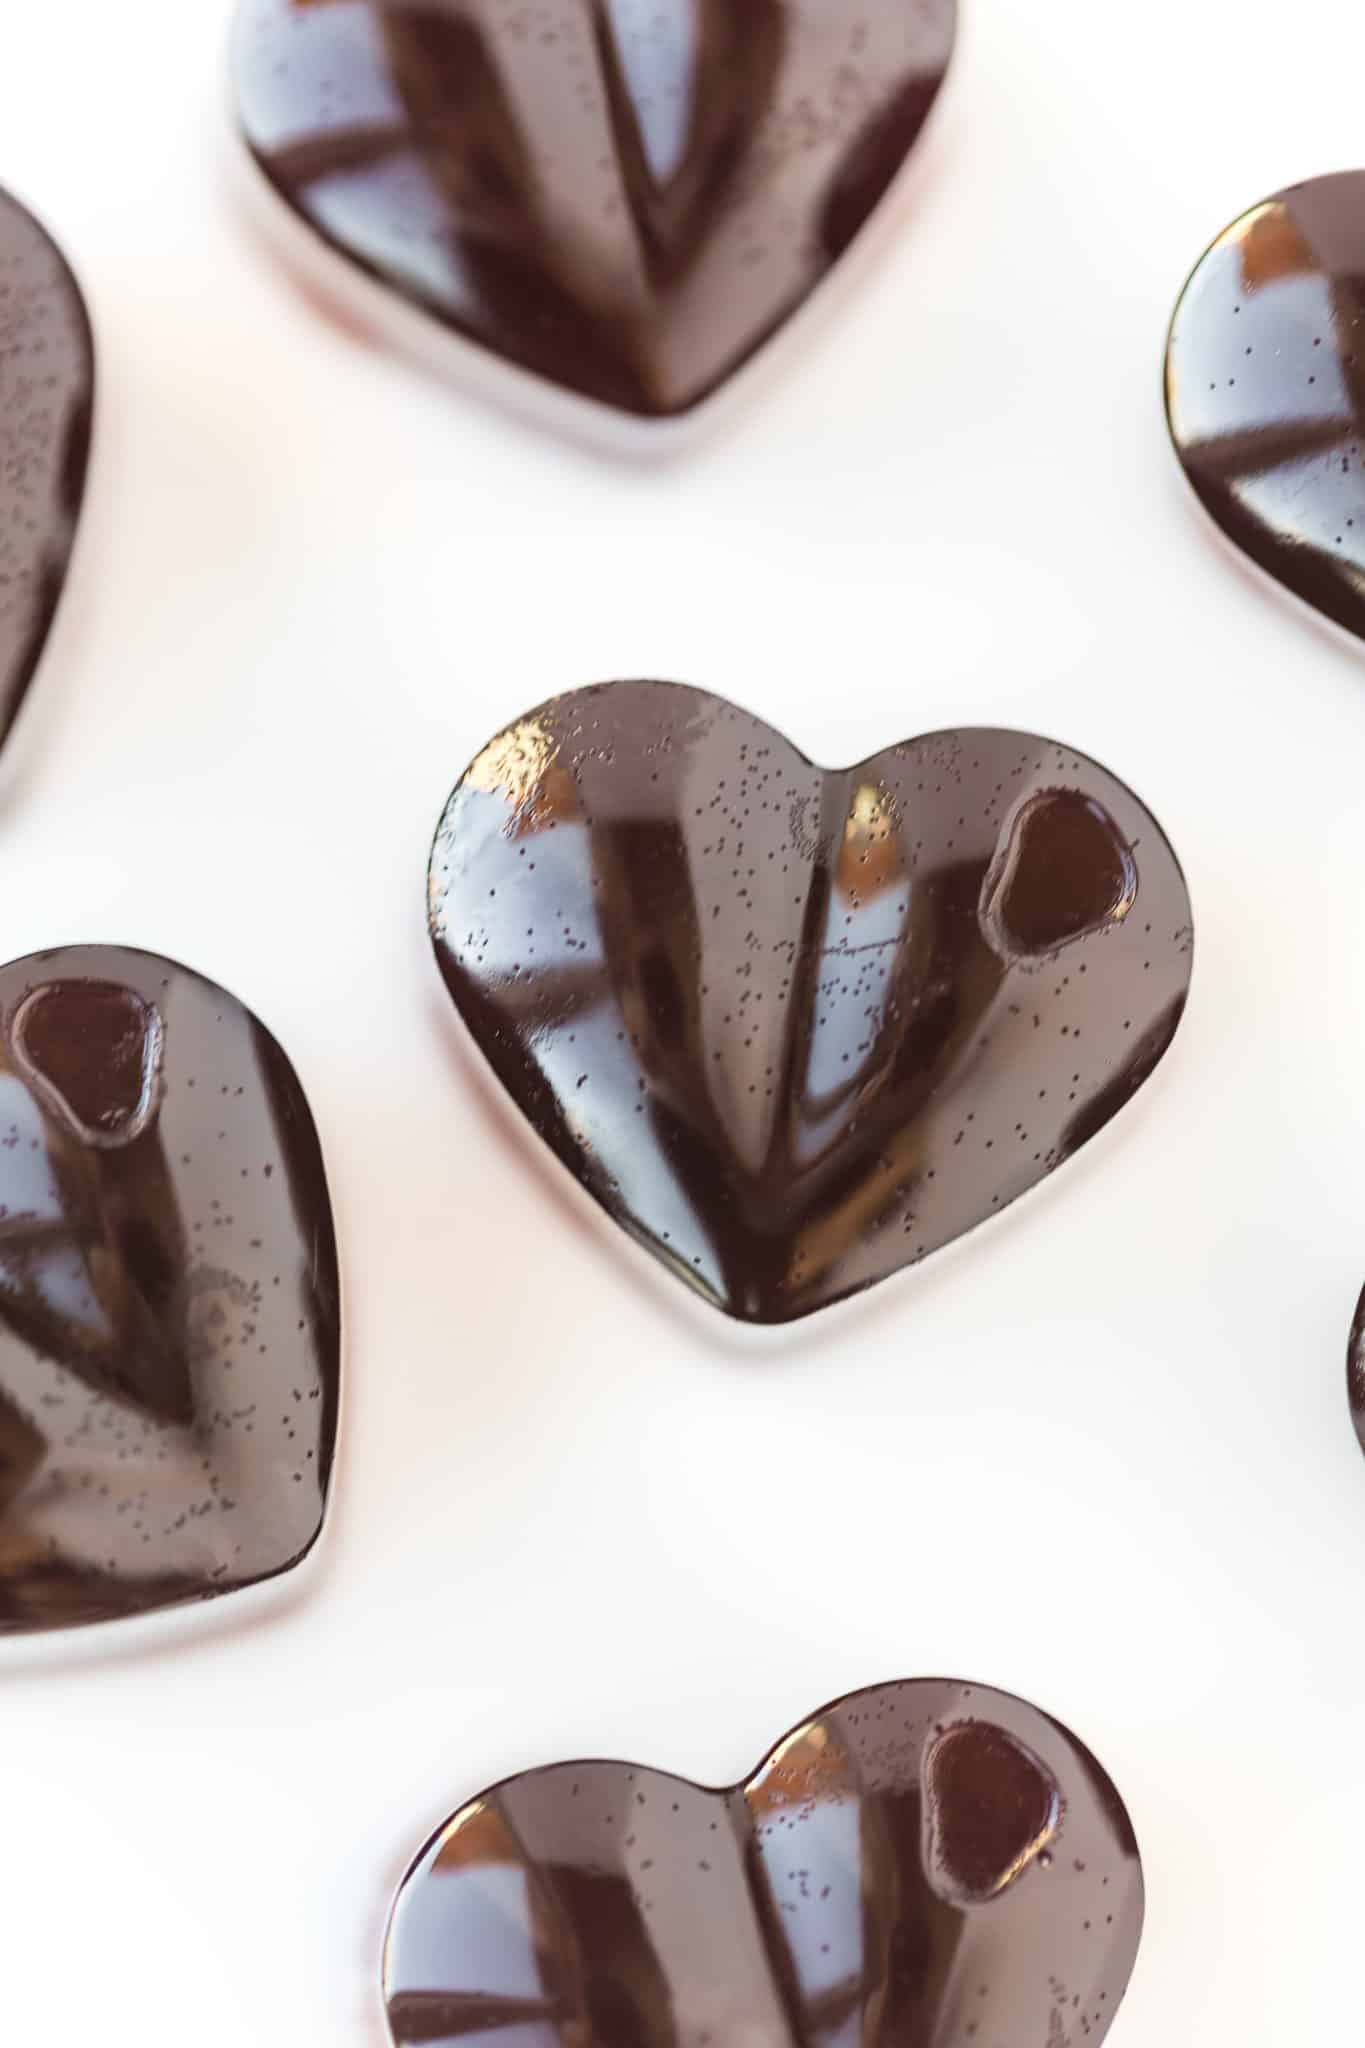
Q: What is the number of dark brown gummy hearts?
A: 7